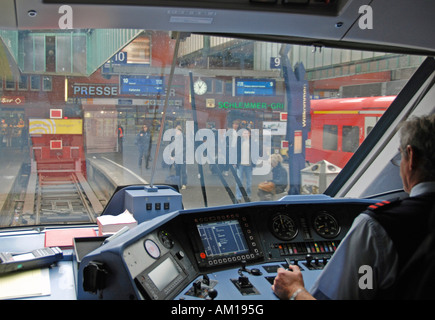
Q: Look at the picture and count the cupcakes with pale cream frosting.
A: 0